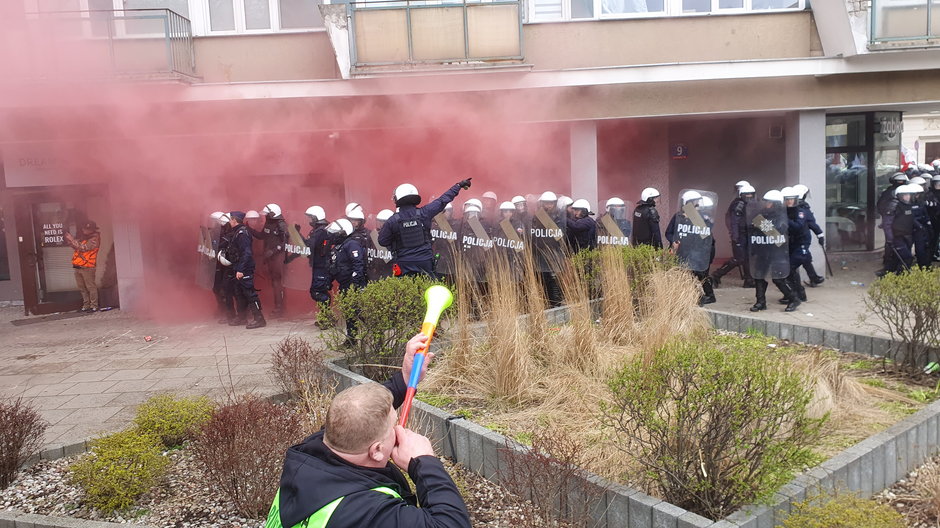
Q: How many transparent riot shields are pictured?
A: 10